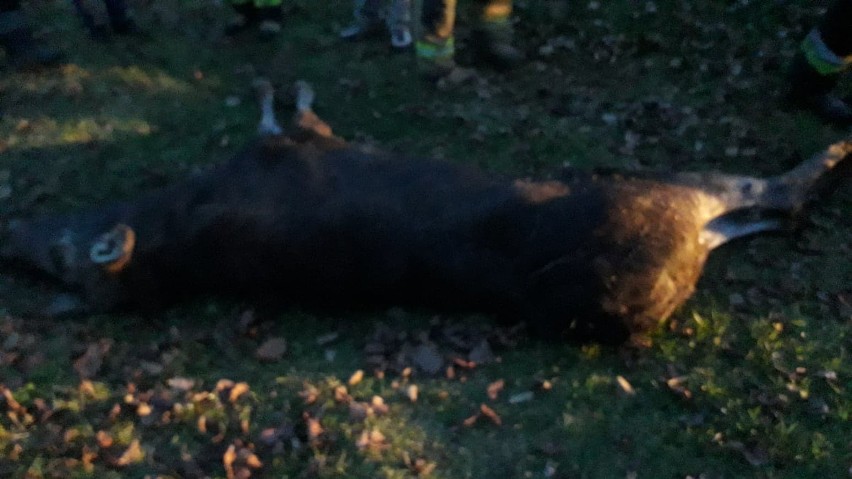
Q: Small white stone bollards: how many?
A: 0